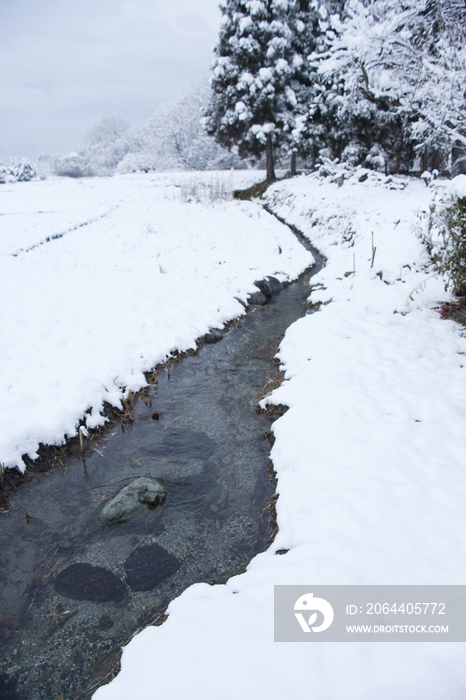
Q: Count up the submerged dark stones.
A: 2